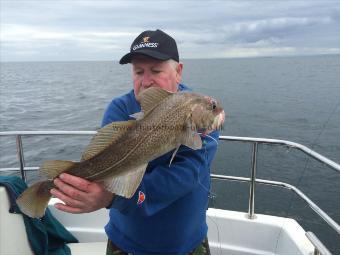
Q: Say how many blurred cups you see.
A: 0